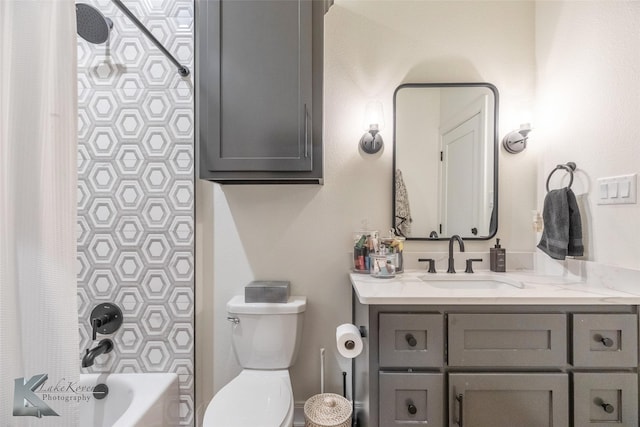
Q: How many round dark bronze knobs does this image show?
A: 4